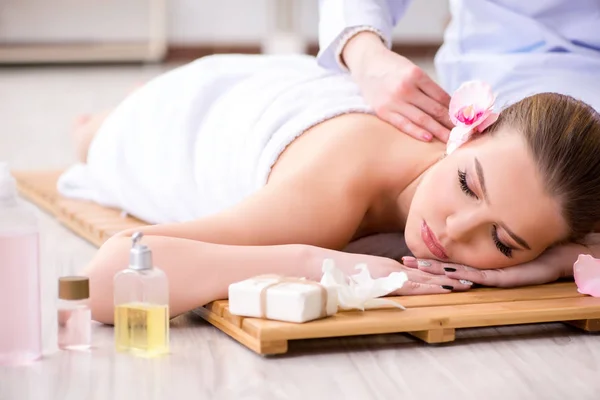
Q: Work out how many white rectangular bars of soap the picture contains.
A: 1